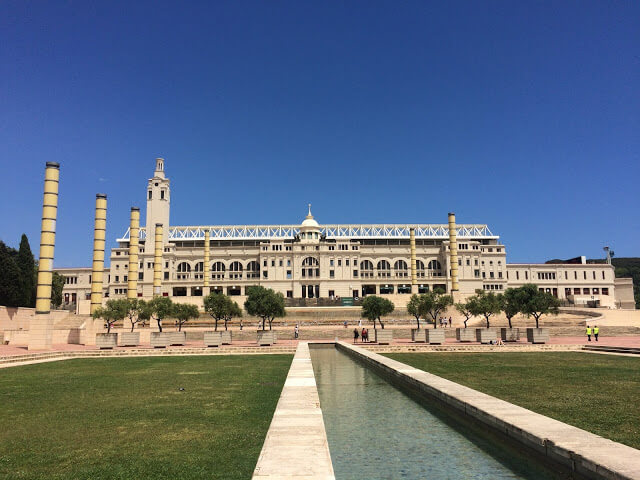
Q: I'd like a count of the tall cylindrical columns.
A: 7